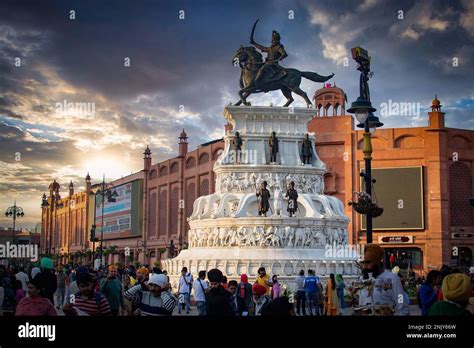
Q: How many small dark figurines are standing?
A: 5